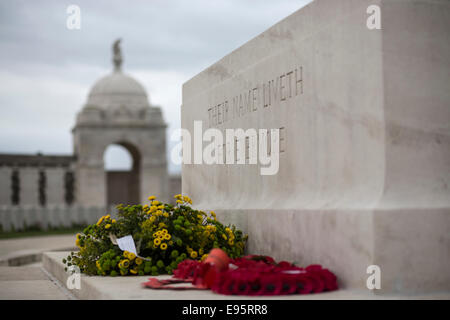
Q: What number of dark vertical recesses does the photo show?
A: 3